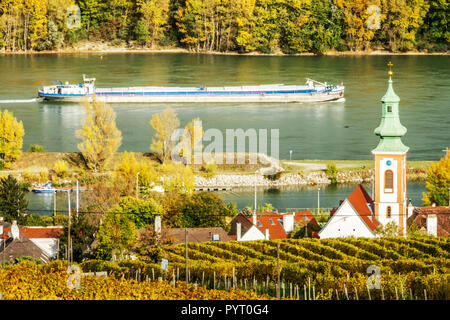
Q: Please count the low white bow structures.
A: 1